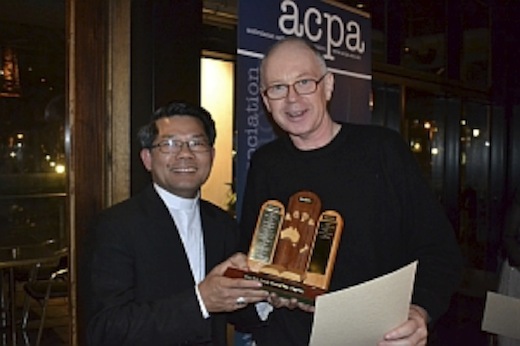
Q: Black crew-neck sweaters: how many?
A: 1